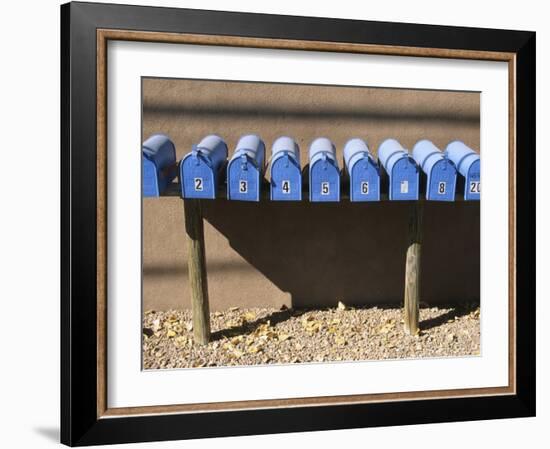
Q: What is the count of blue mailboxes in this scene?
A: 9